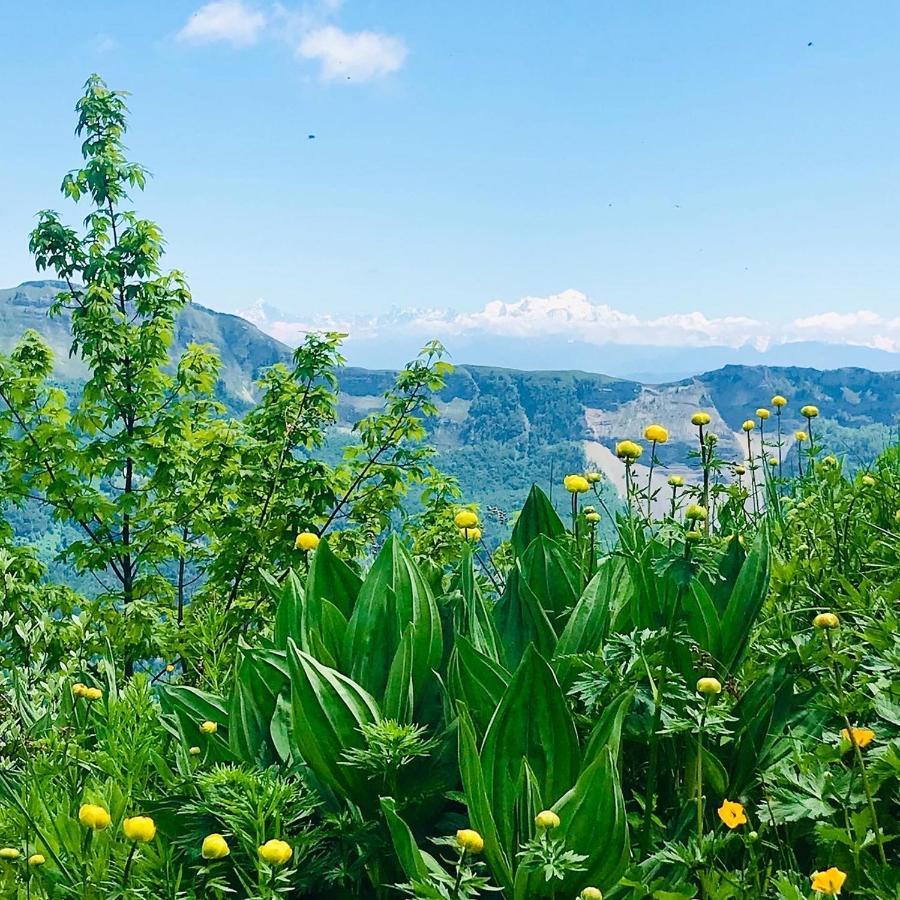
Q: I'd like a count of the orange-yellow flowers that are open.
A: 3